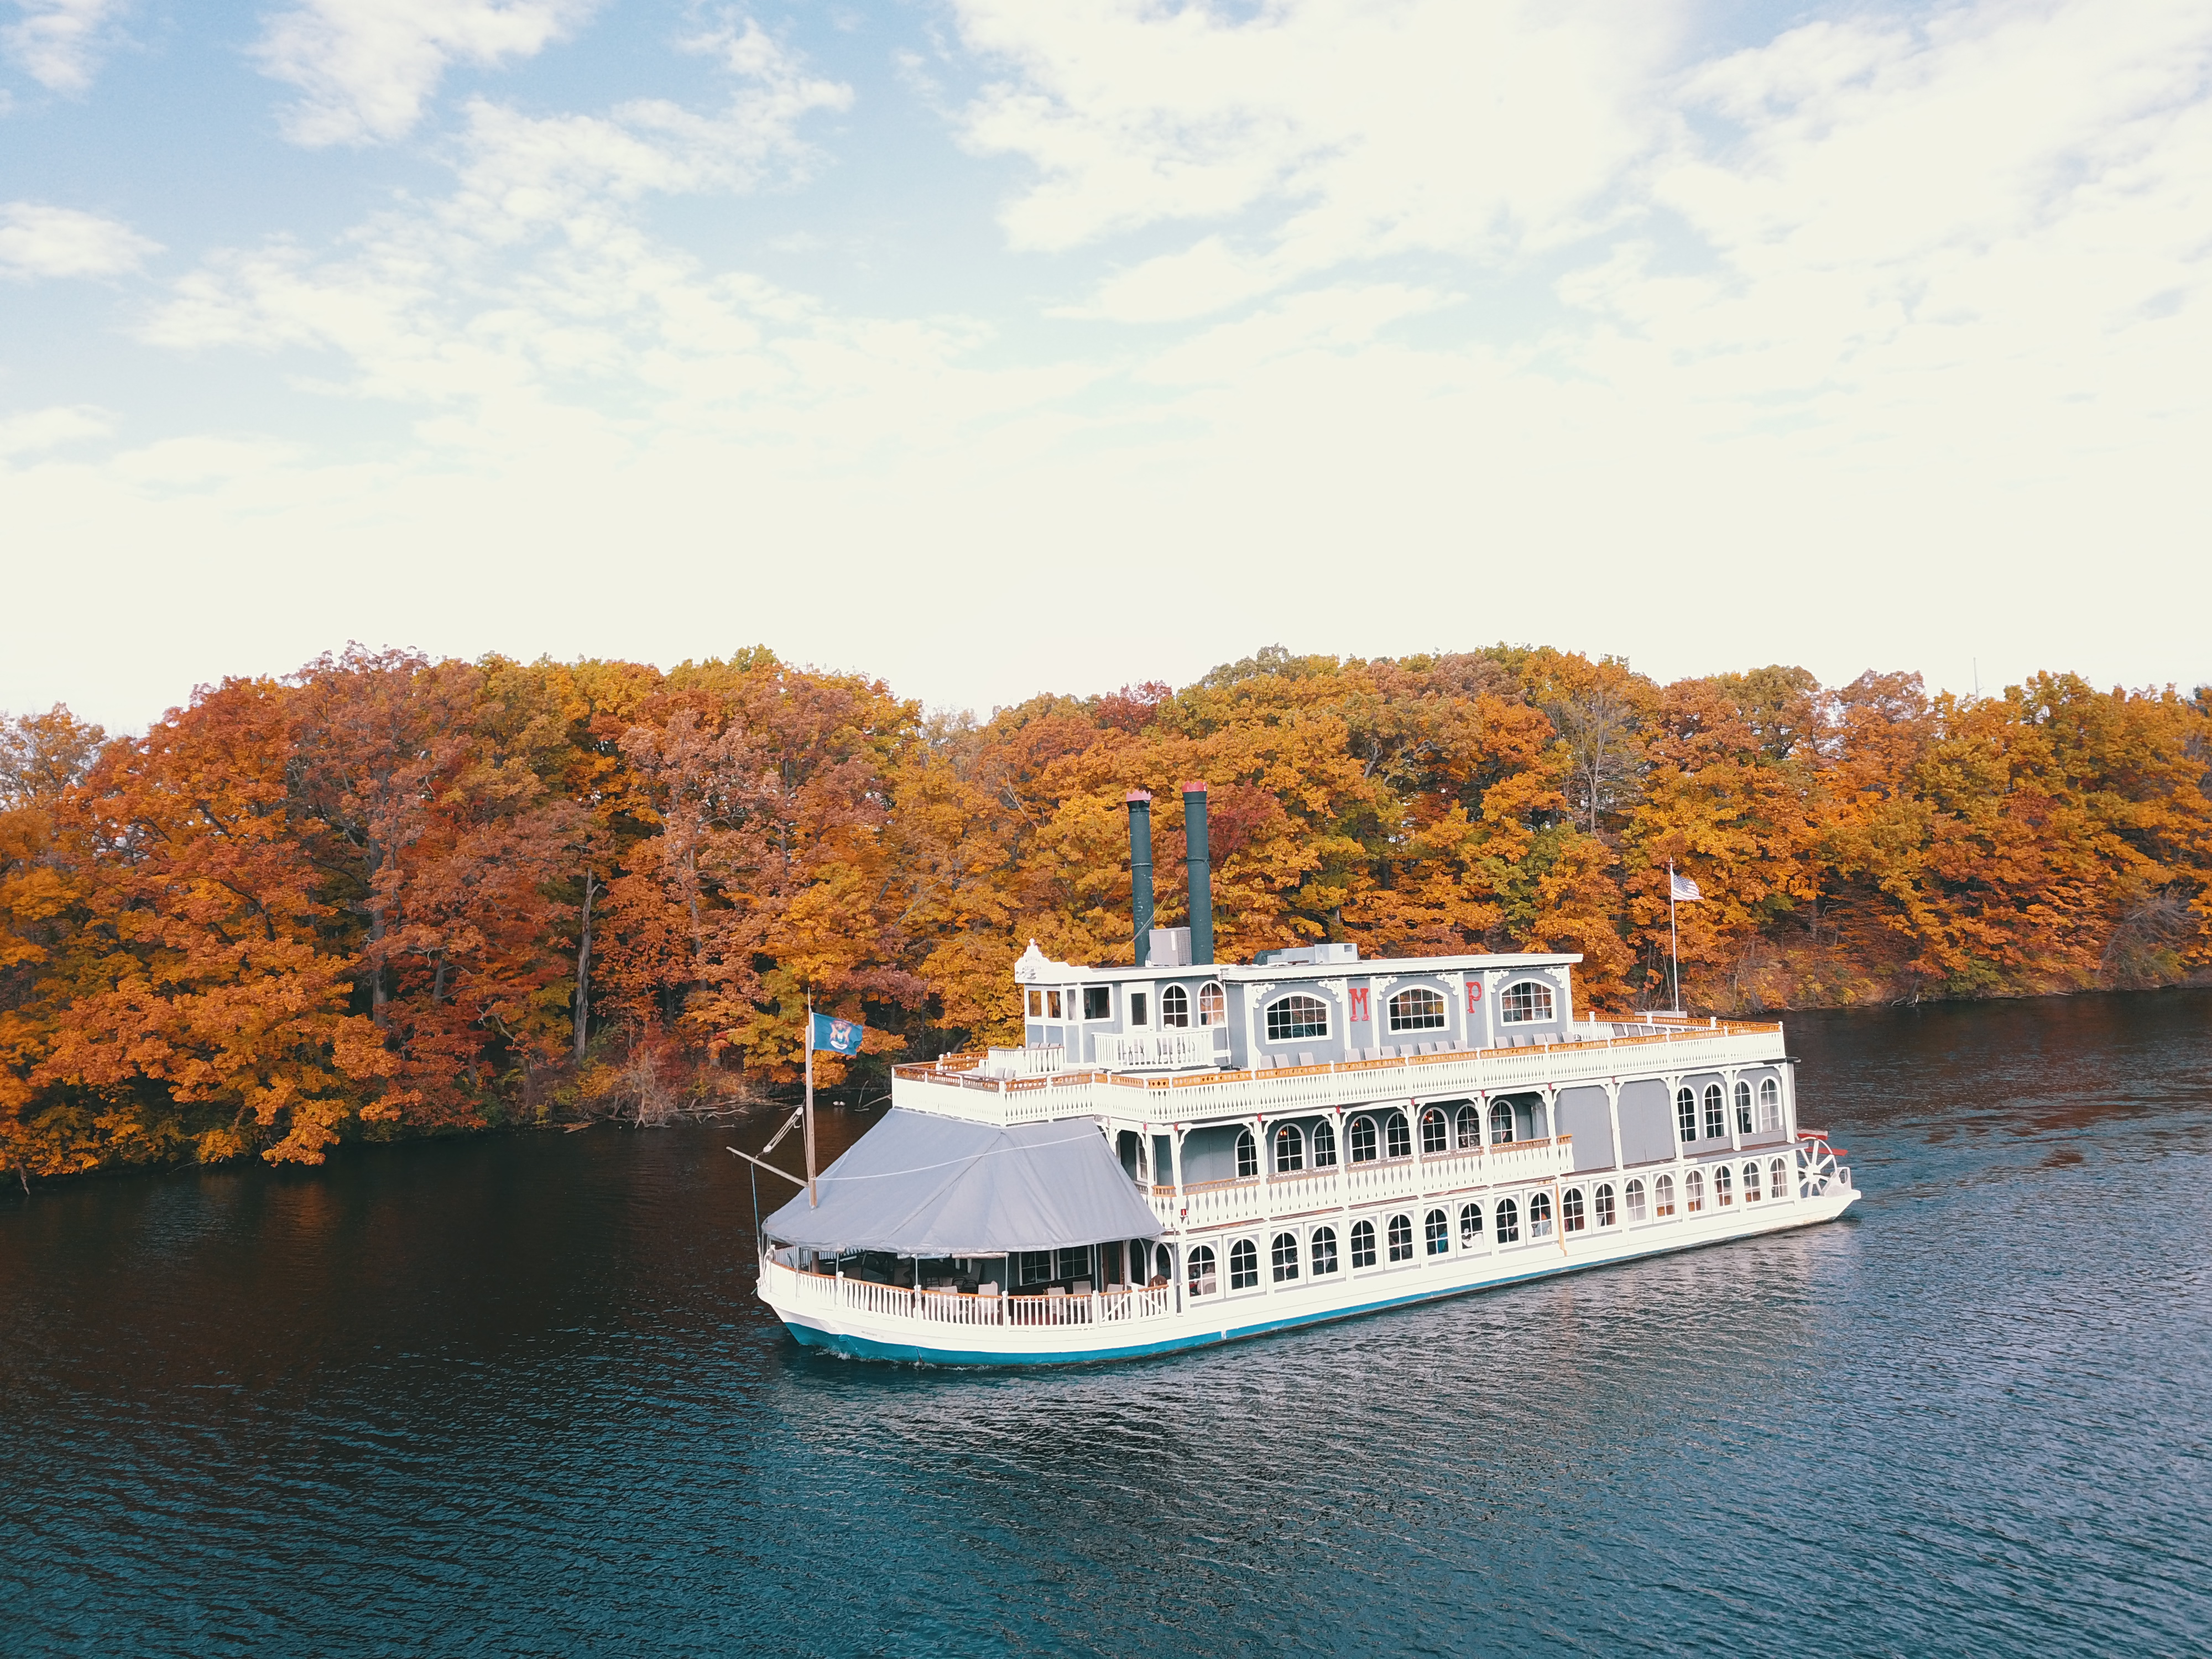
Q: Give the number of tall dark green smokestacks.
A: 2